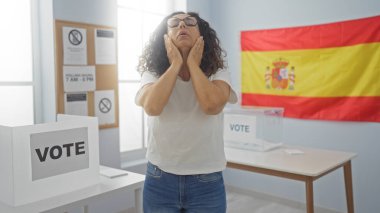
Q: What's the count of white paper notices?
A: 5